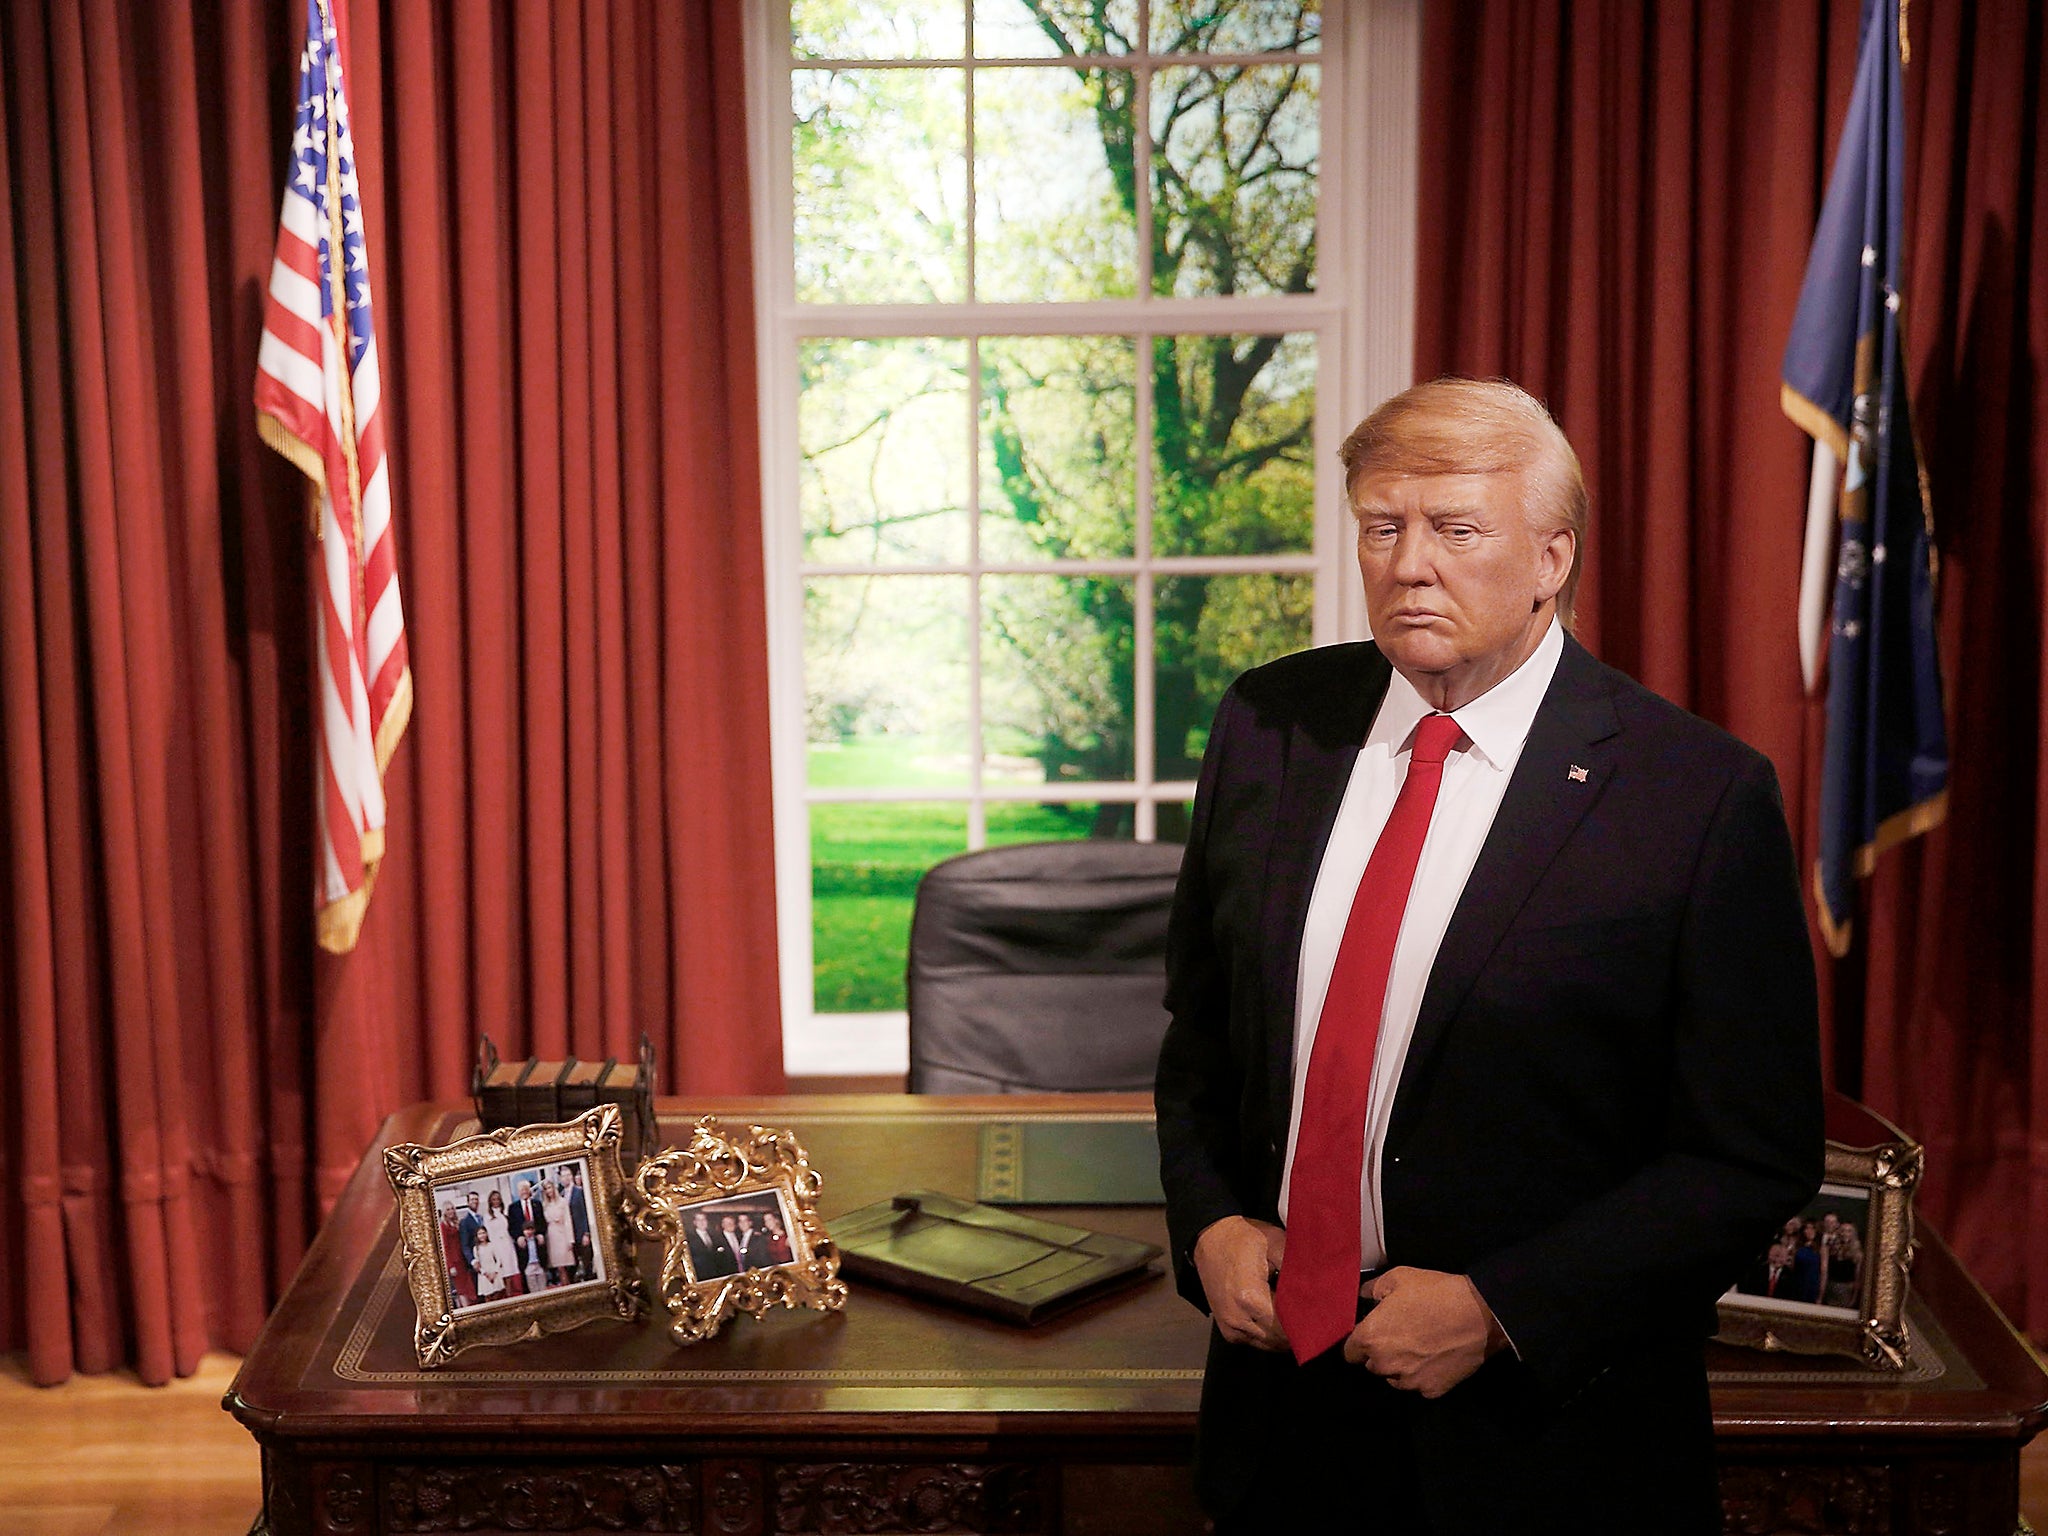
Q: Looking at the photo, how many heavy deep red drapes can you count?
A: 2